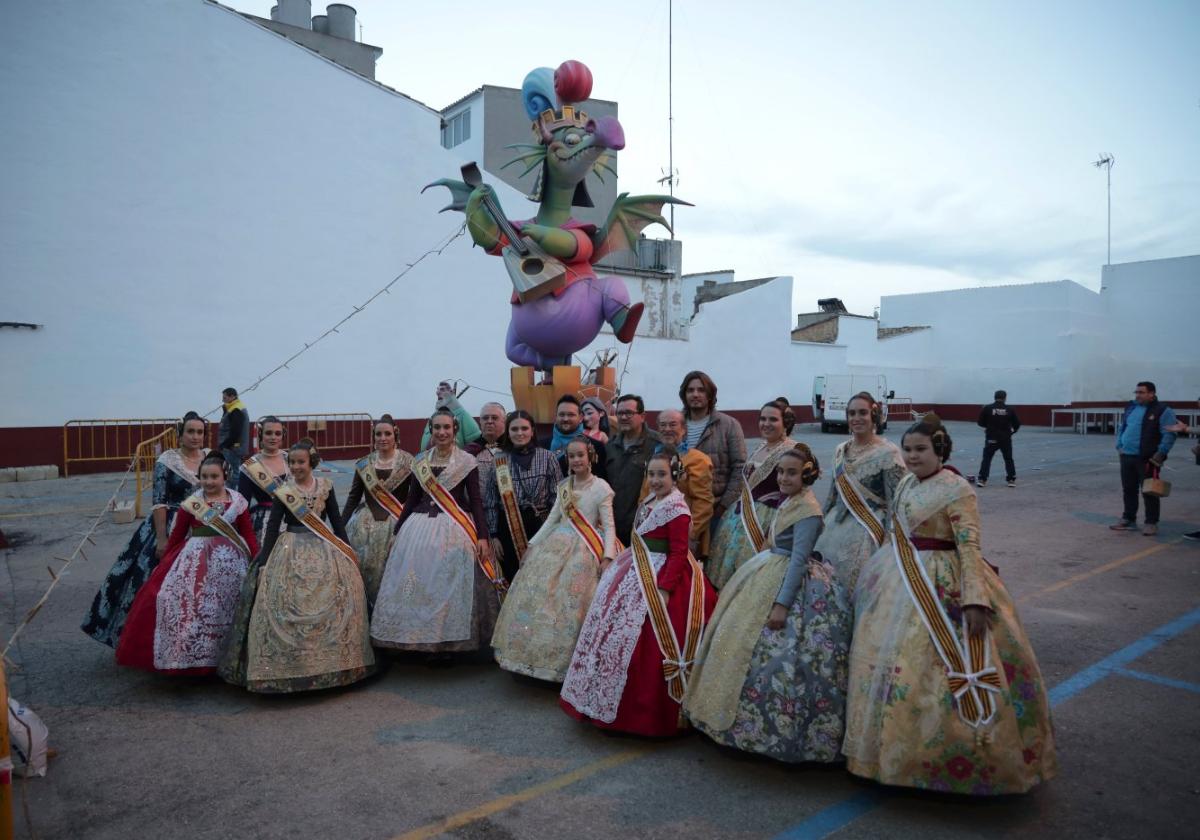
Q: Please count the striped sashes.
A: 11